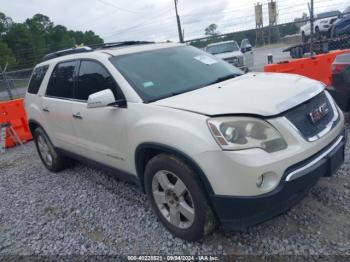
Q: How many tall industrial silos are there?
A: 2